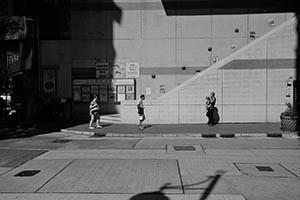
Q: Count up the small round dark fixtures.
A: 4